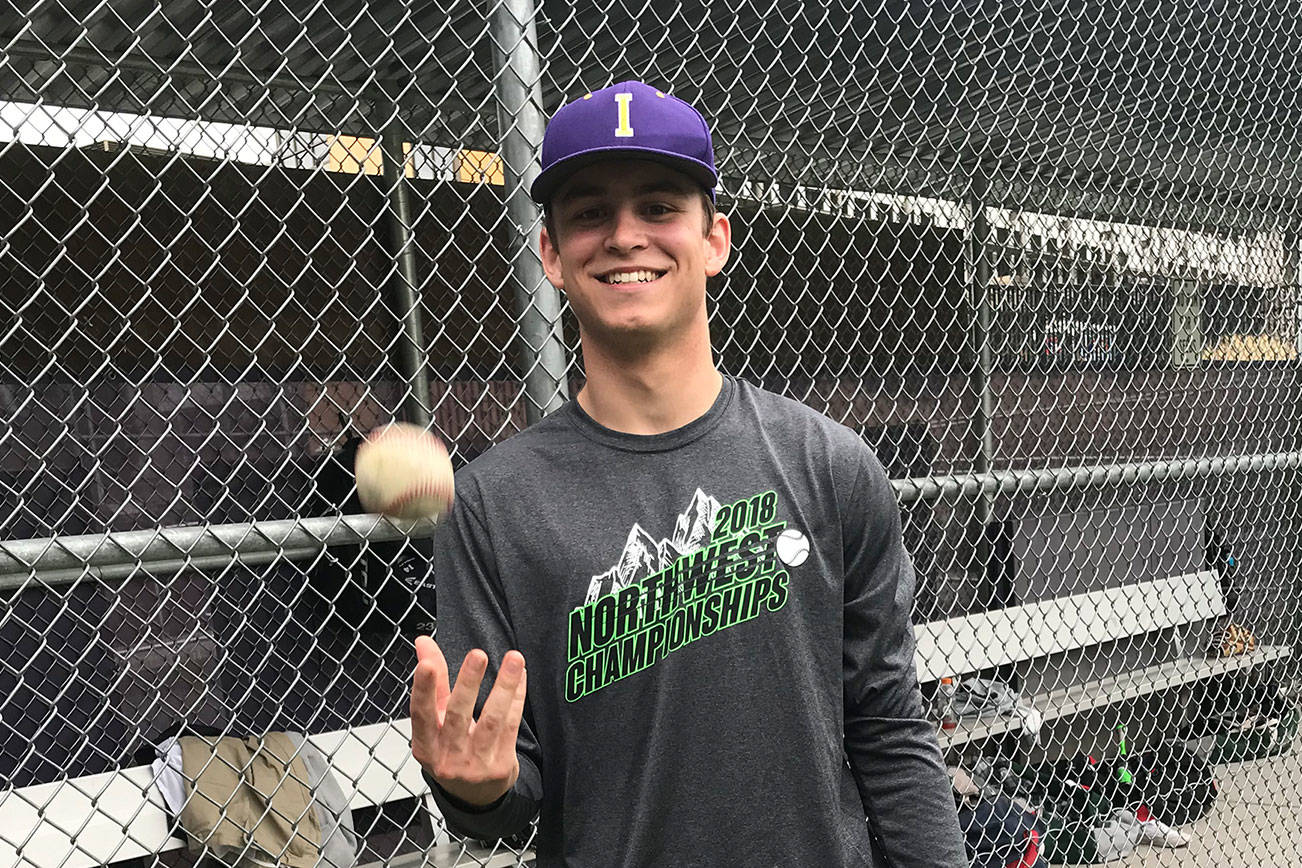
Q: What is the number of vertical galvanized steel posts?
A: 3